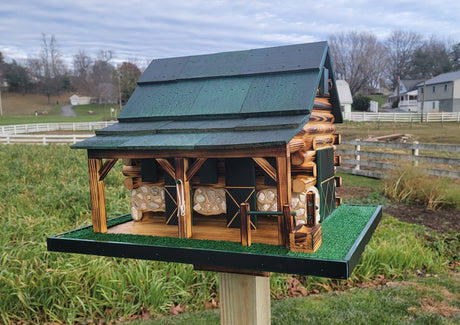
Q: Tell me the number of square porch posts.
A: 3